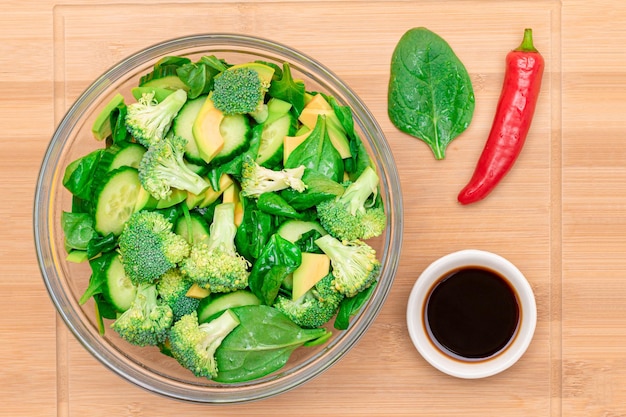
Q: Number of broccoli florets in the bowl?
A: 12